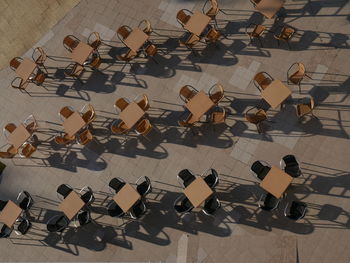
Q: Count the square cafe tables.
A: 15